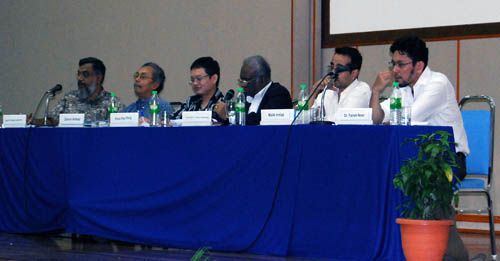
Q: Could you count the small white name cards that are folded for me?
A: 6